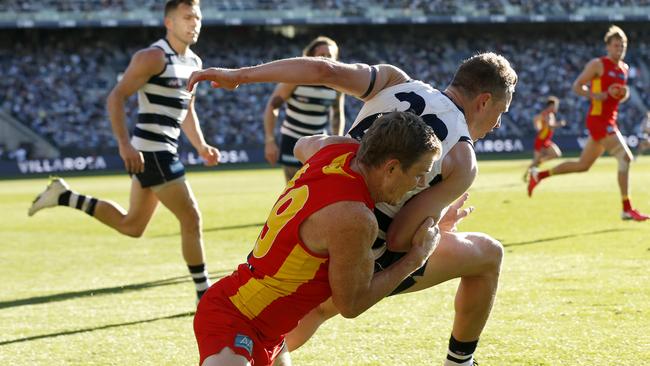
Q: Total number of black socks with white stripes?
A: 3